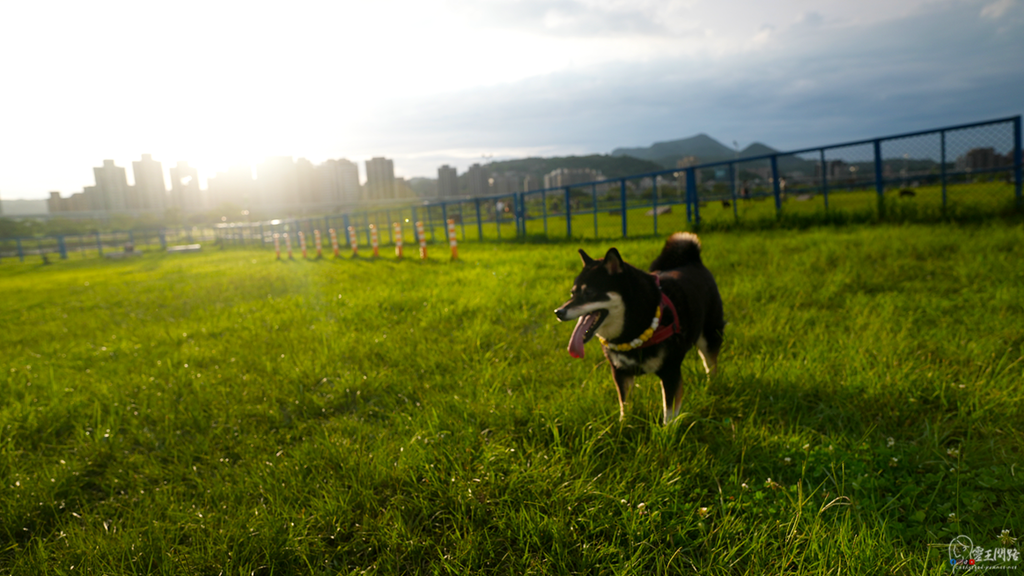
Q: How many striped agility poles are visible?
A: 10